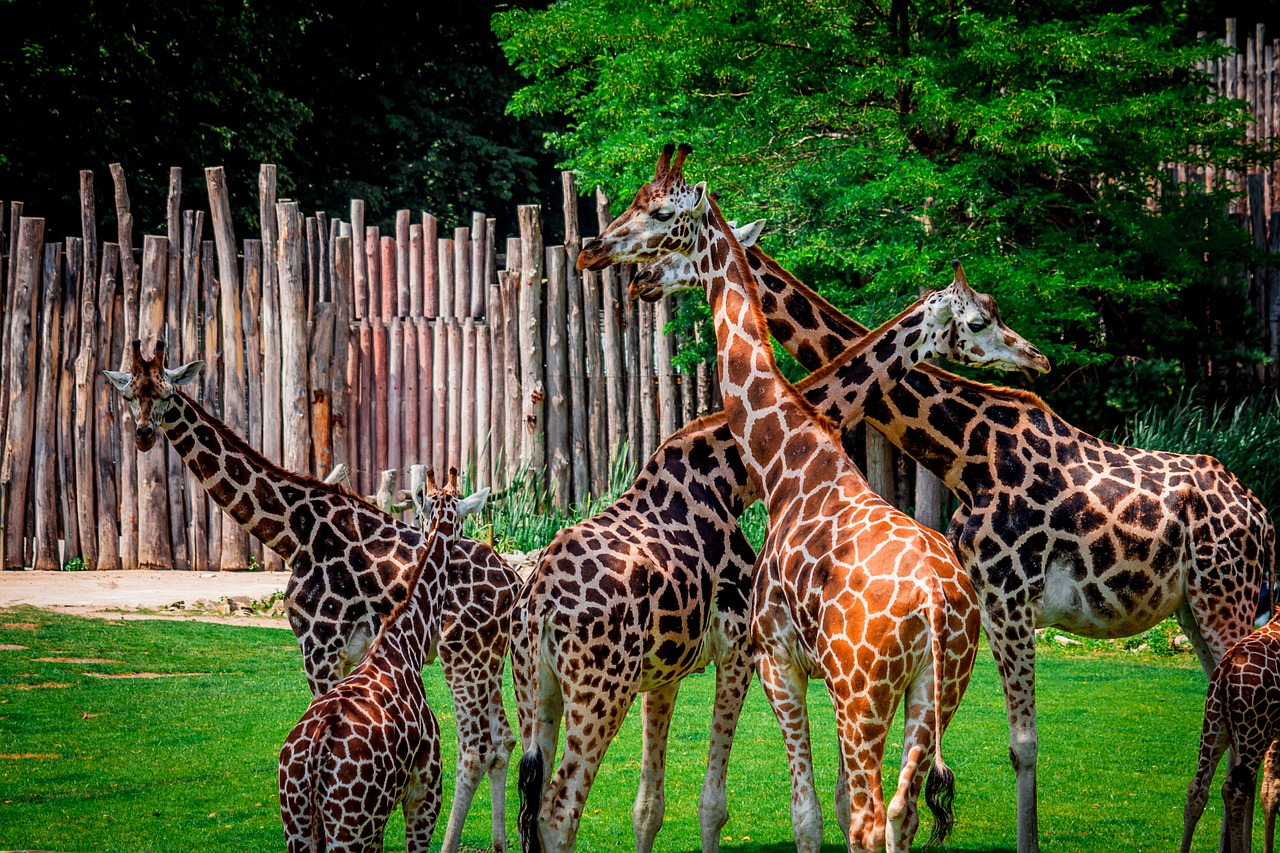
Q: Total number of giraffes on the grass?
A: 6